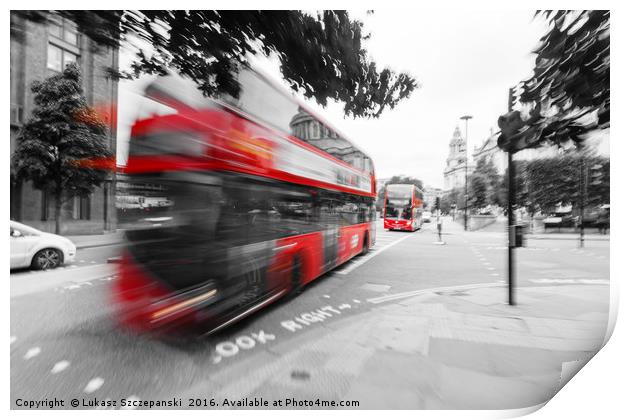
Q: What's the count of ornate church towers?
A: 1